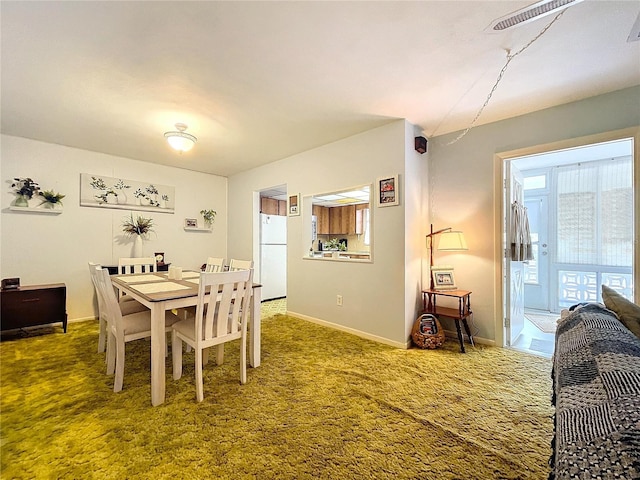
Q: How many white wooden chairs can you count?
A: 6